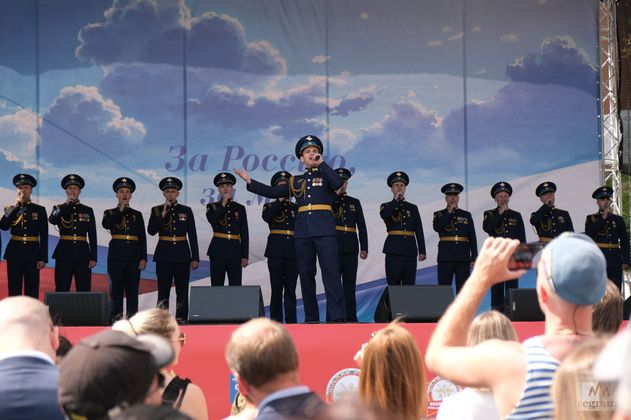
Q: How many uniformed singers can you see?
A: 13